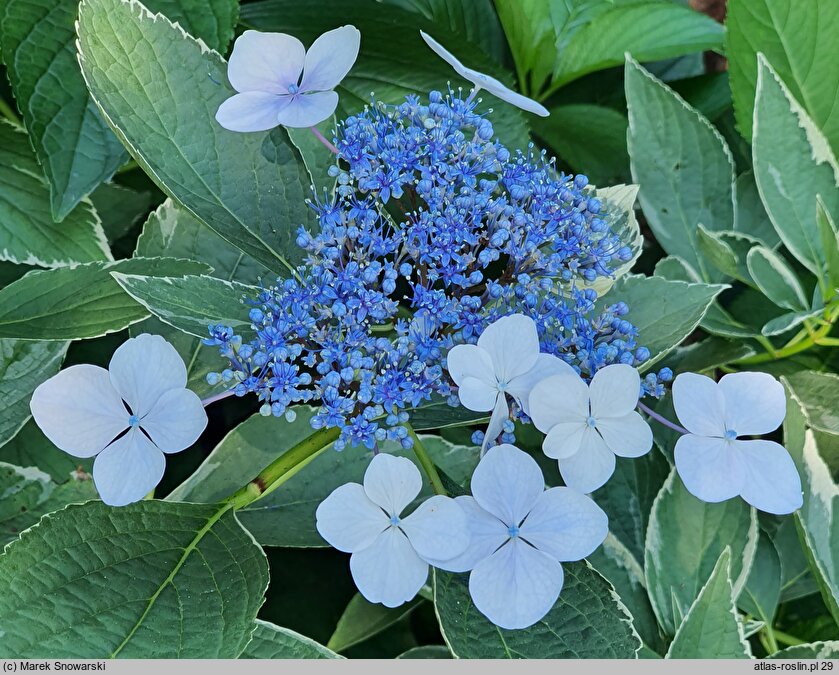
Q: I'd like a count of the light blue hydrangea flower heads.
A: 8